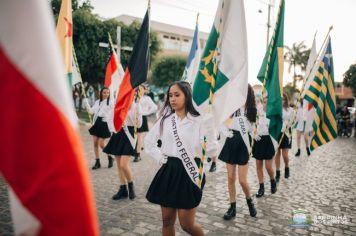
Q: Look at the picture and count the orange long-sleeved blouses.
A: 0